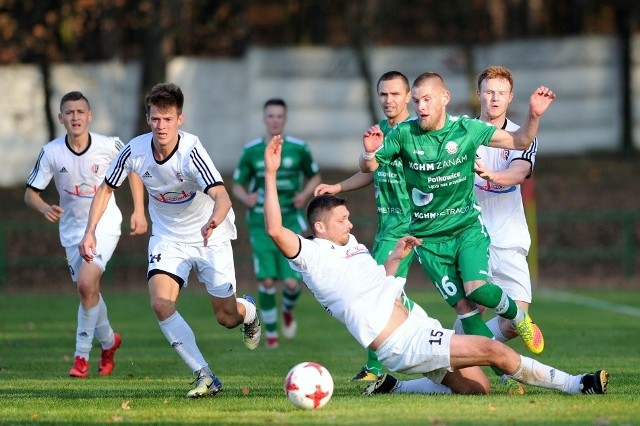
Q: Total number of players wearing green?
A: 3